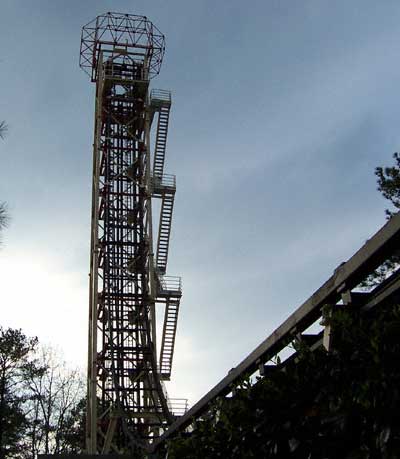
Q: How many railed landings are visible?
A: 4